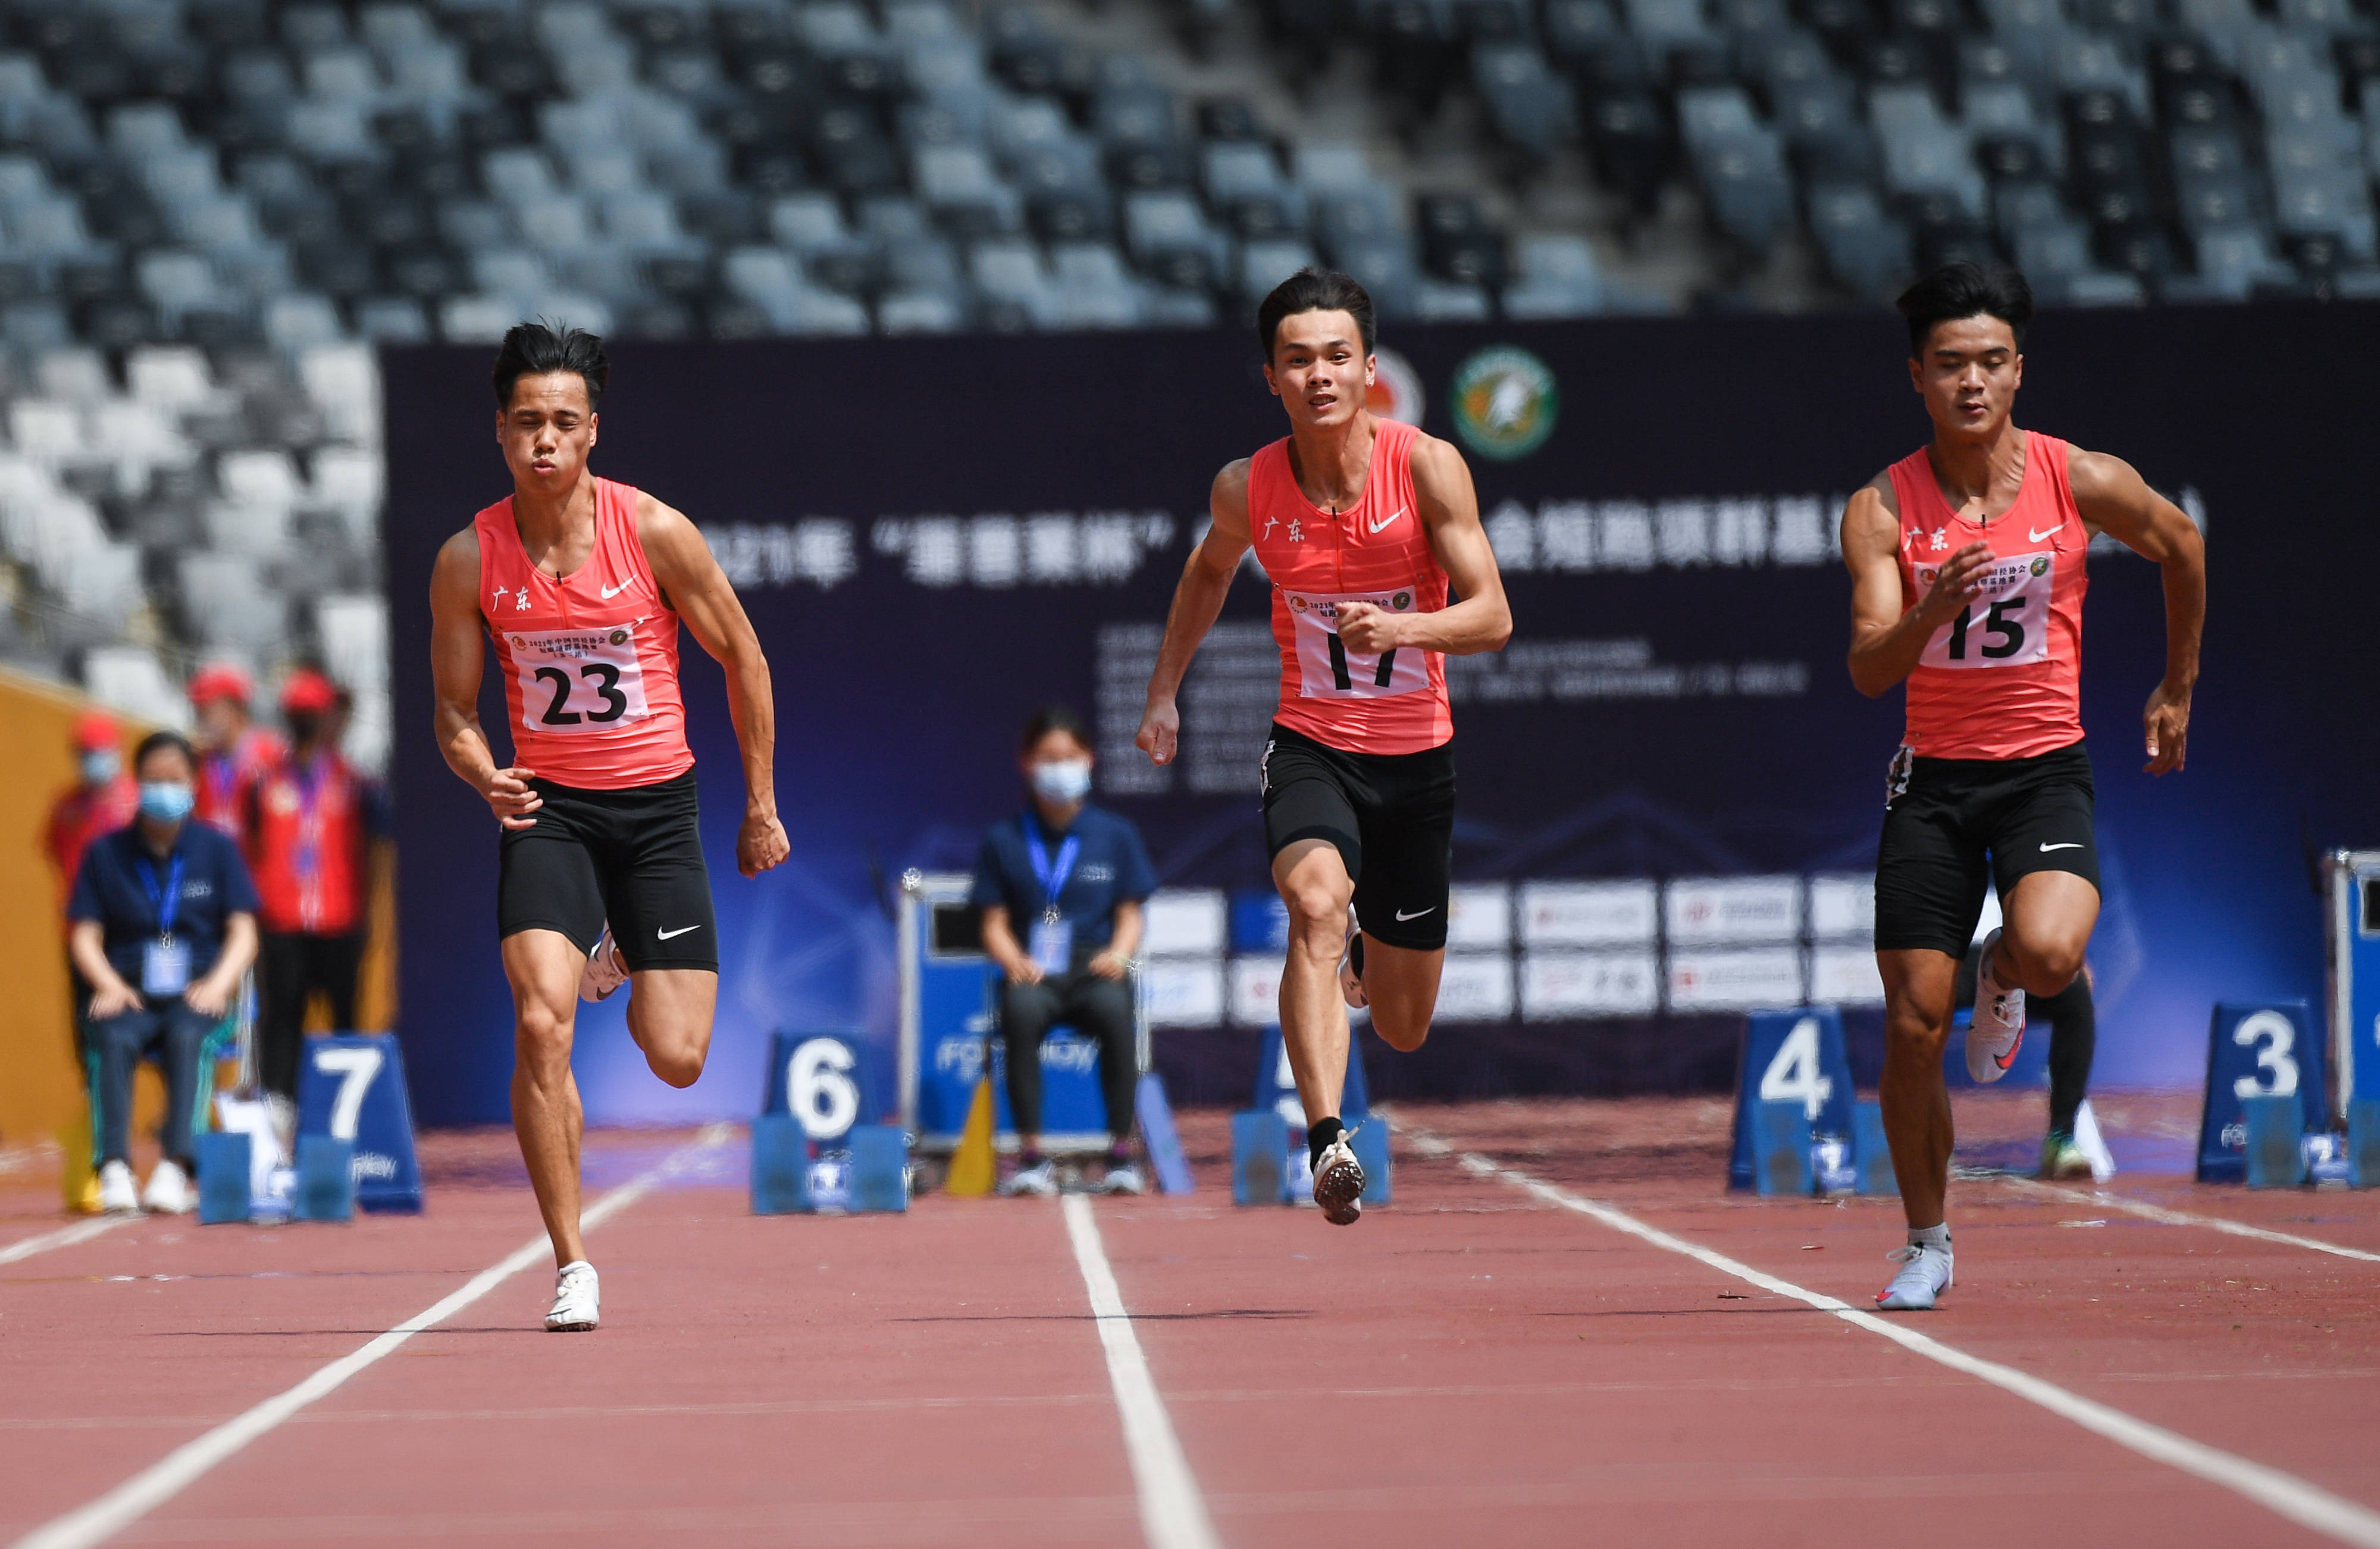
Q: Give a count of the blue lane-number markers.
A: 5